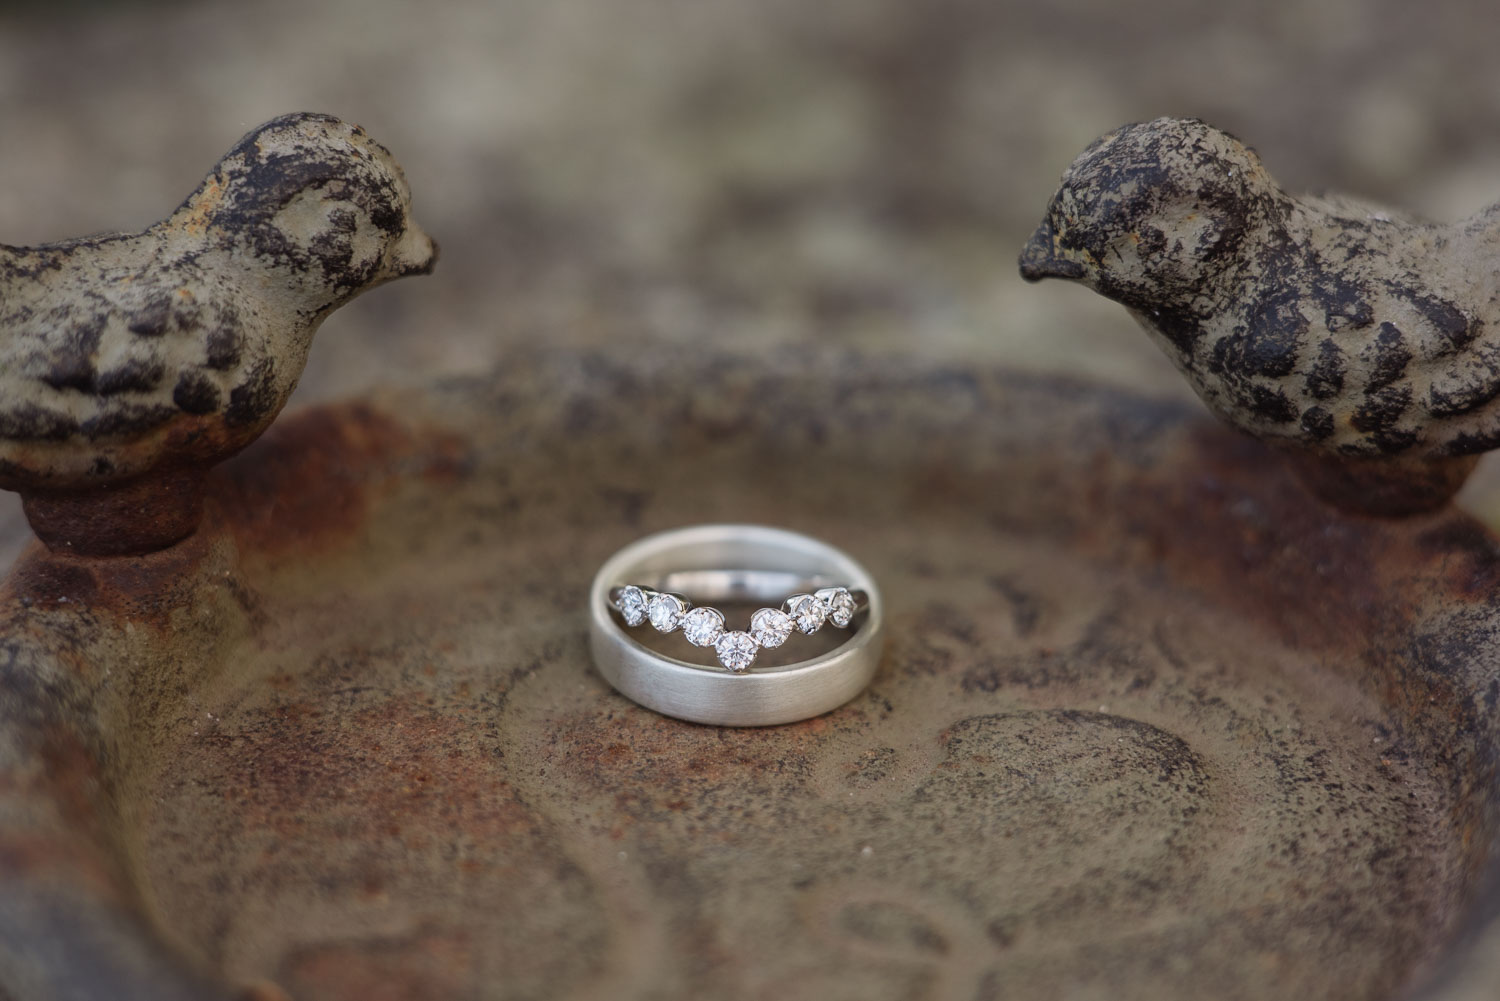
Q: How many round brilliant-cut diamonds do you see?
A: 7